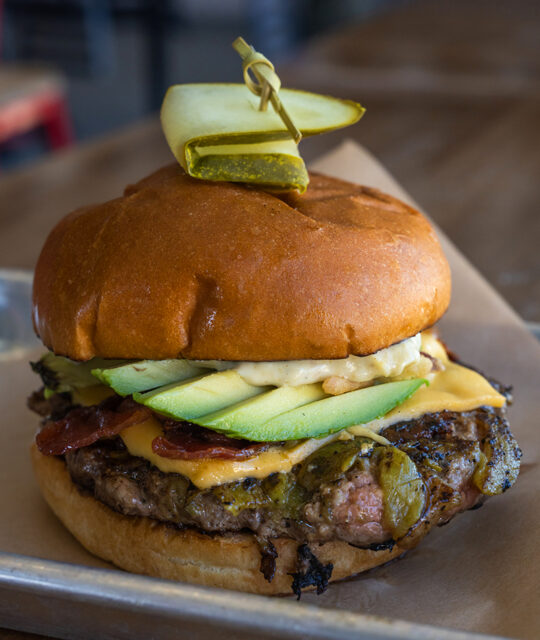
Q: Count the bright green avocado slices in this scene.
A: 4